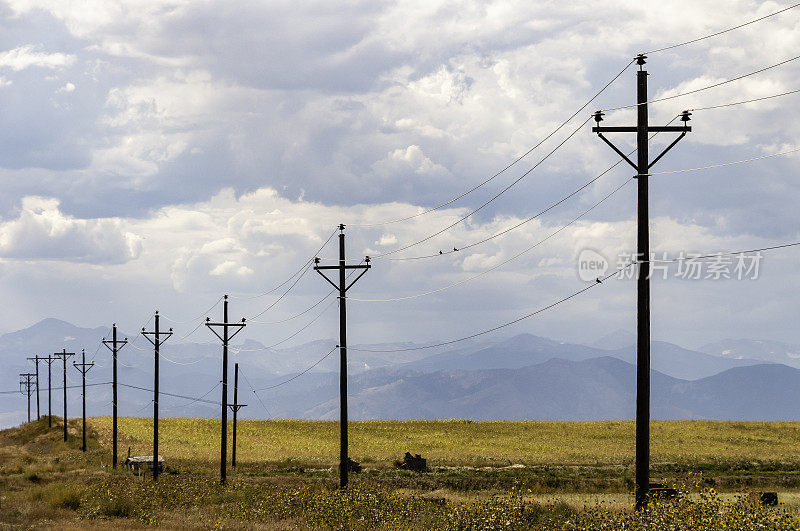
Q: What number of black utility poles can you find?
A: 11